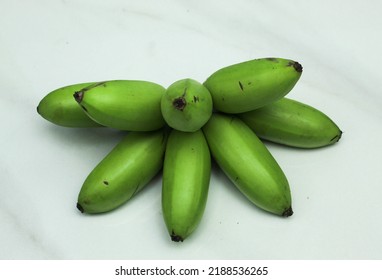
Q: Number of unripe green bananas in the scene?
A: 8